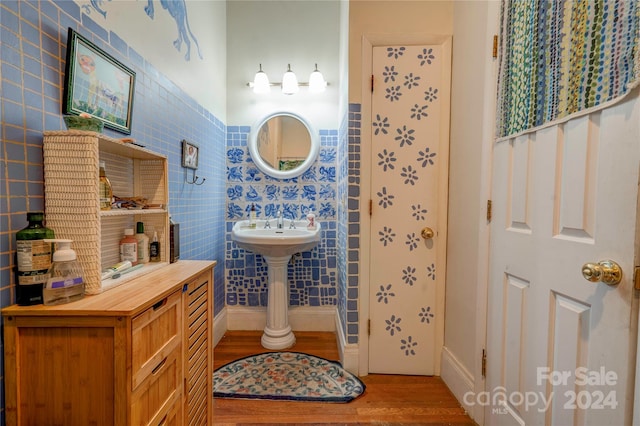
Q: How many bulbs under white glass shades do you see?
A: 3